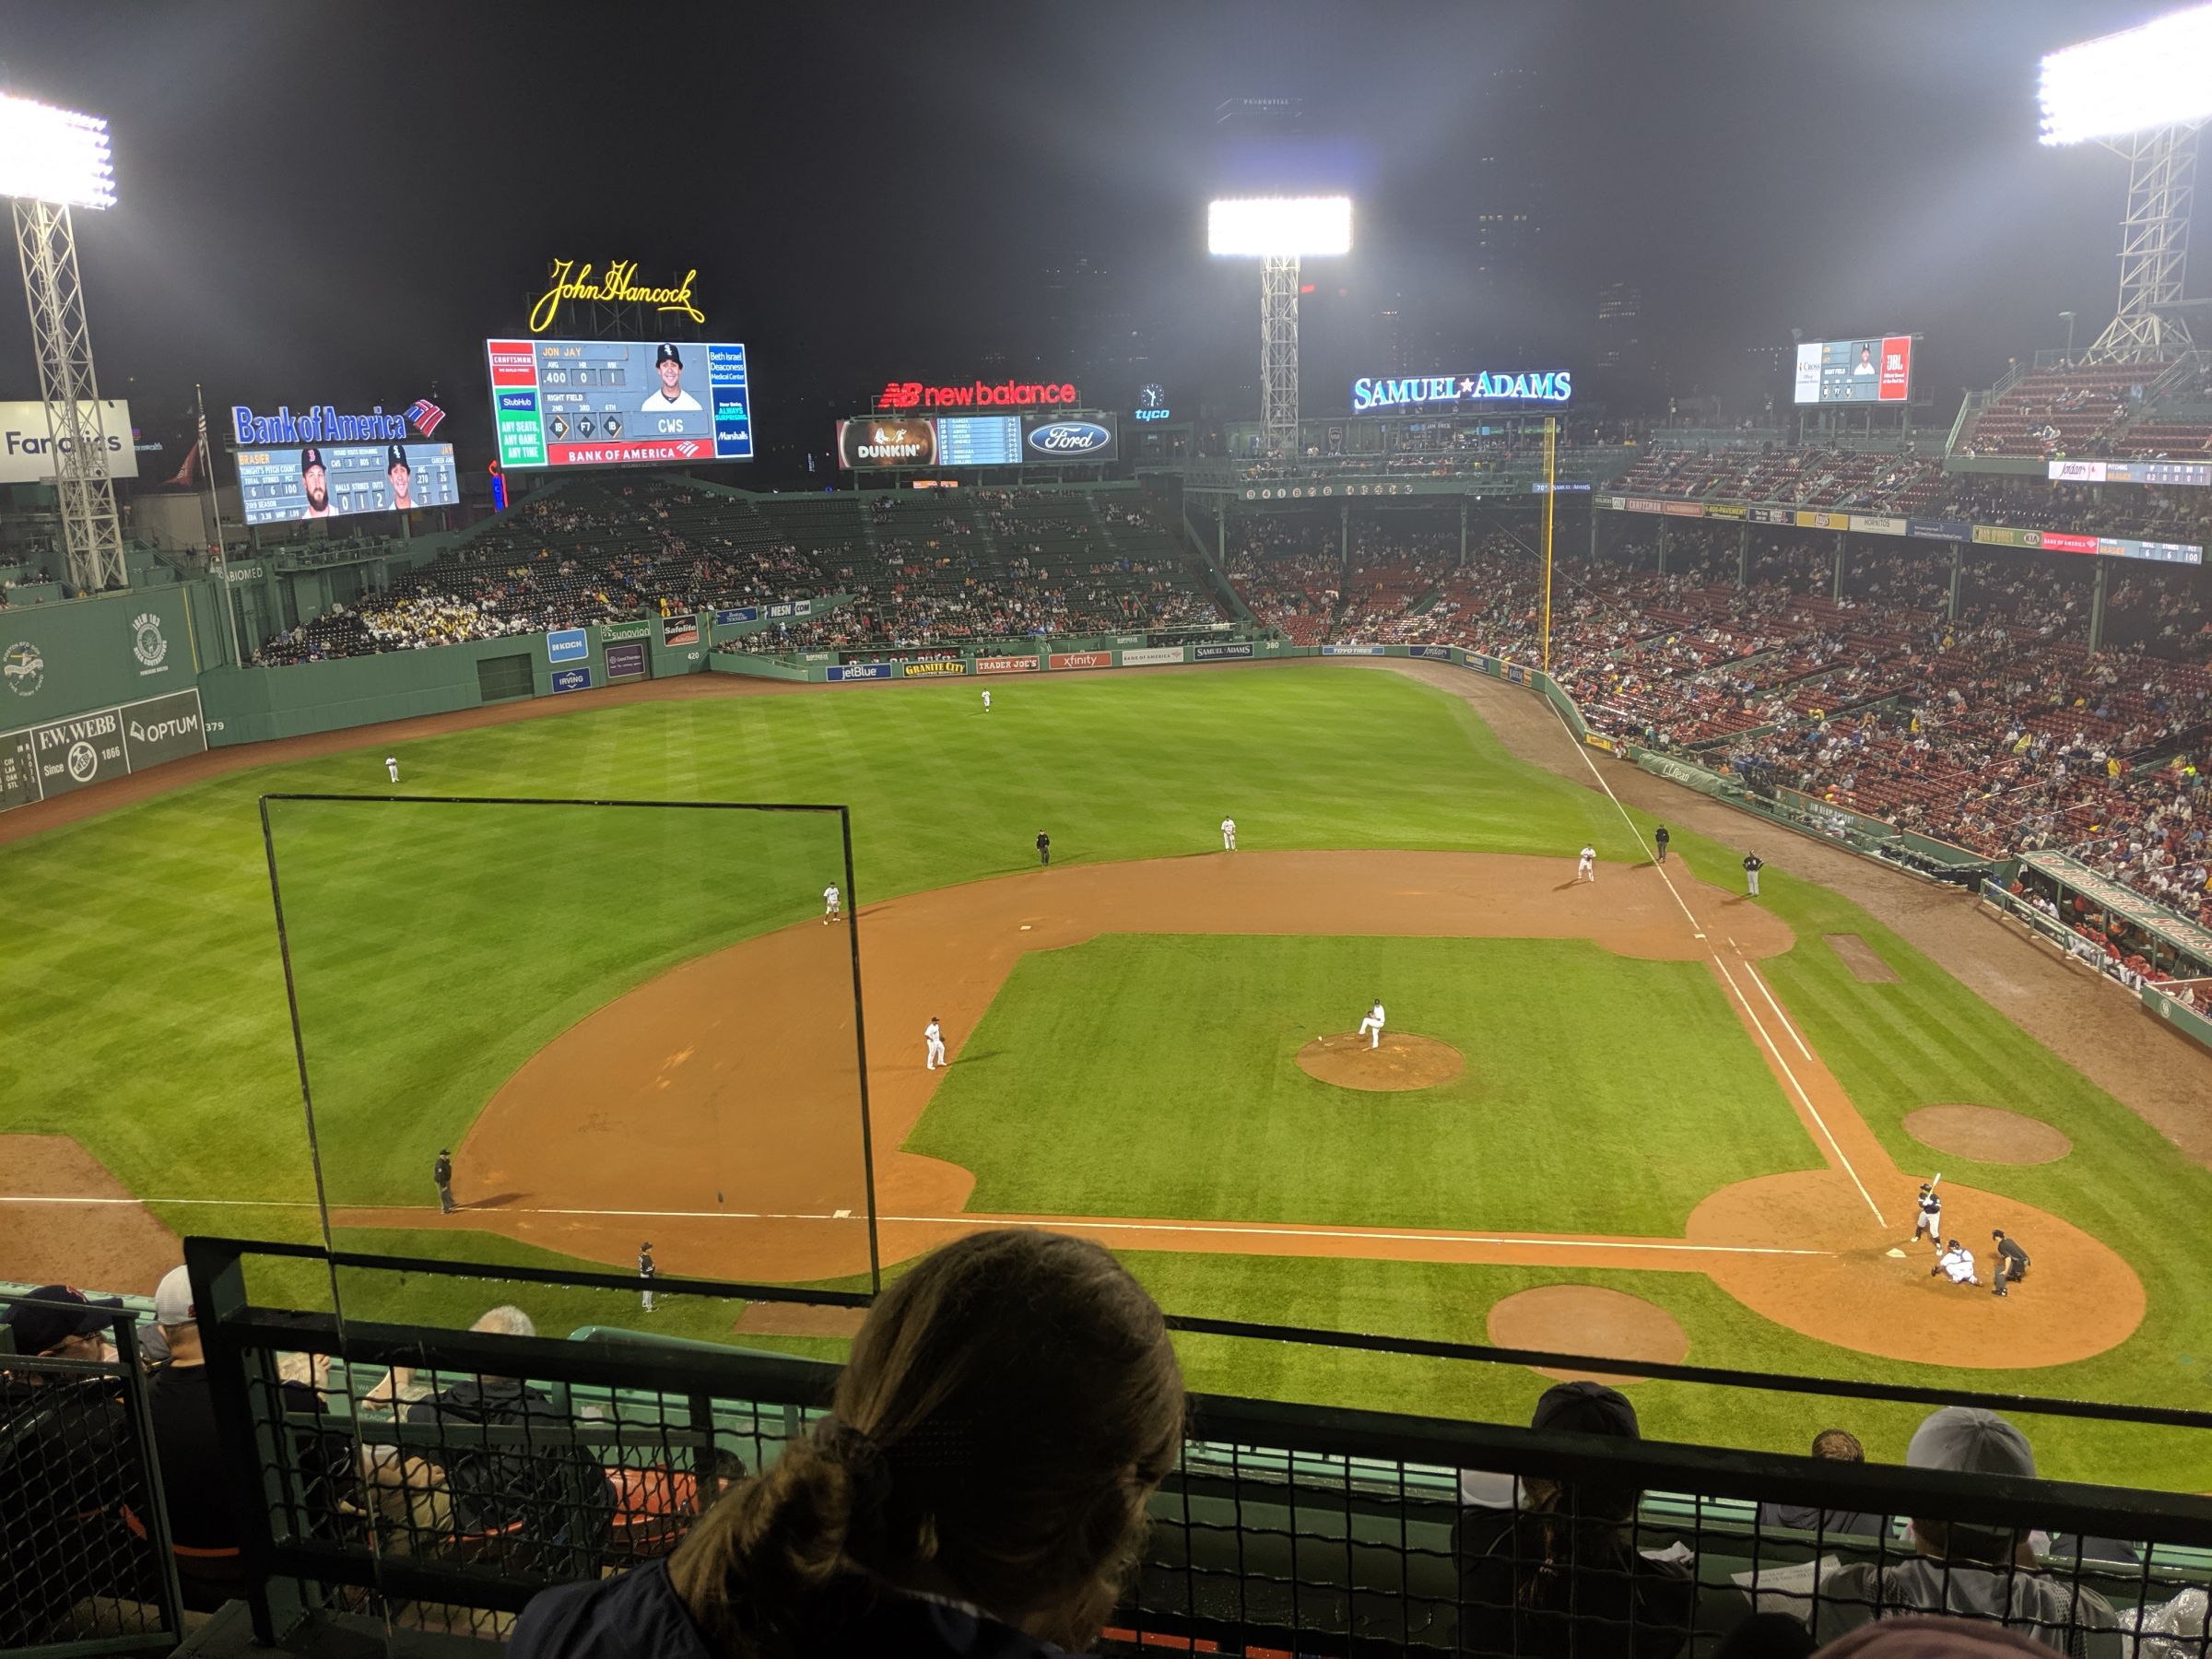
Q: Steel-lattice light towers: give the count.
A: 3